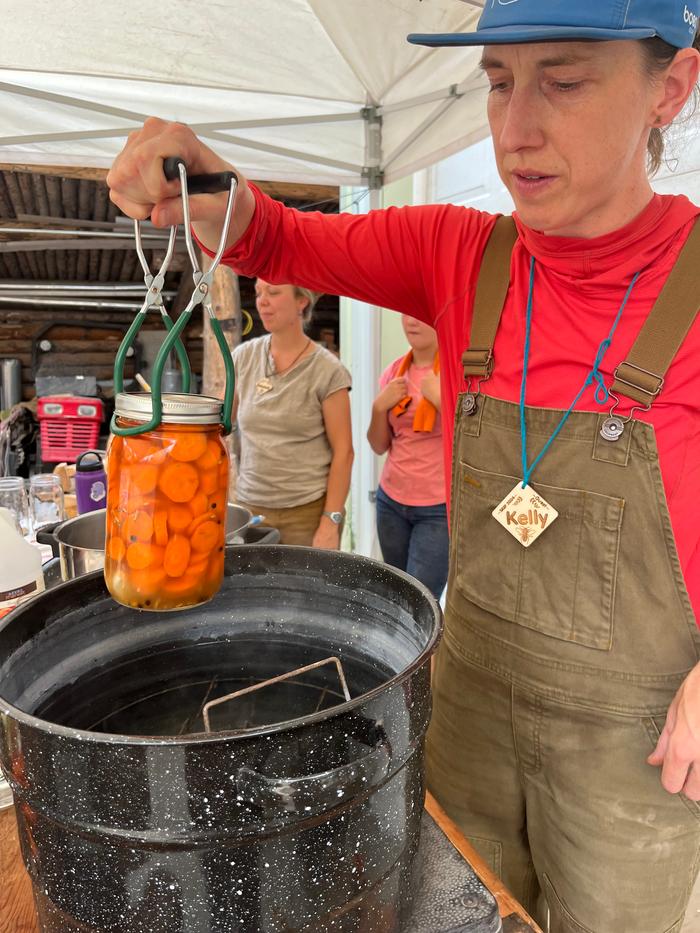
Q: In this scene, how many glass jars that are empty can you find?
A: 2